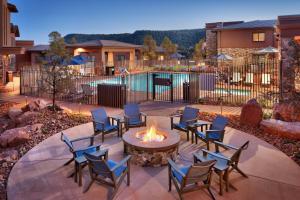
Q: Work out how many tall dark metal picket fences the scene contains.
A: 1